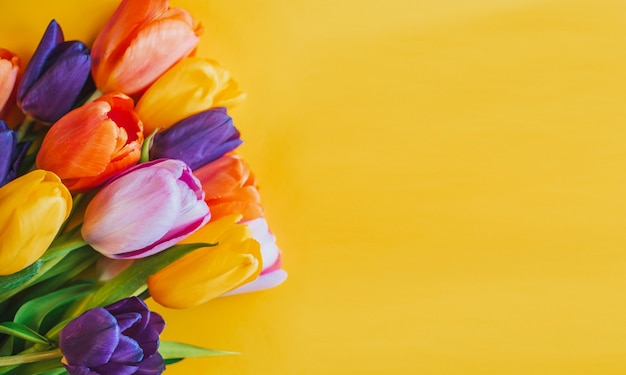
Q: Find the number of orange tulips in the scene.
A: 4